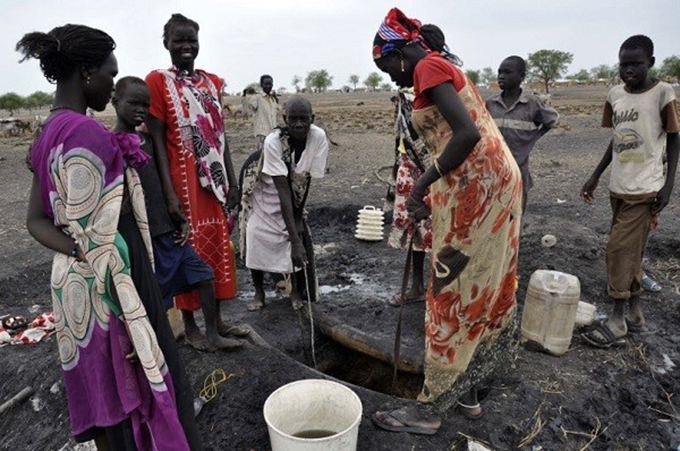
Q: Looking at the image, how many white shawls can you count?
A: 1